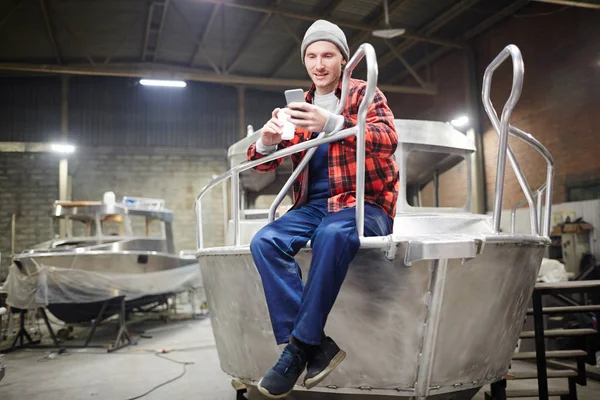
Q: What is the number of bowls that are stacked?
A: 0